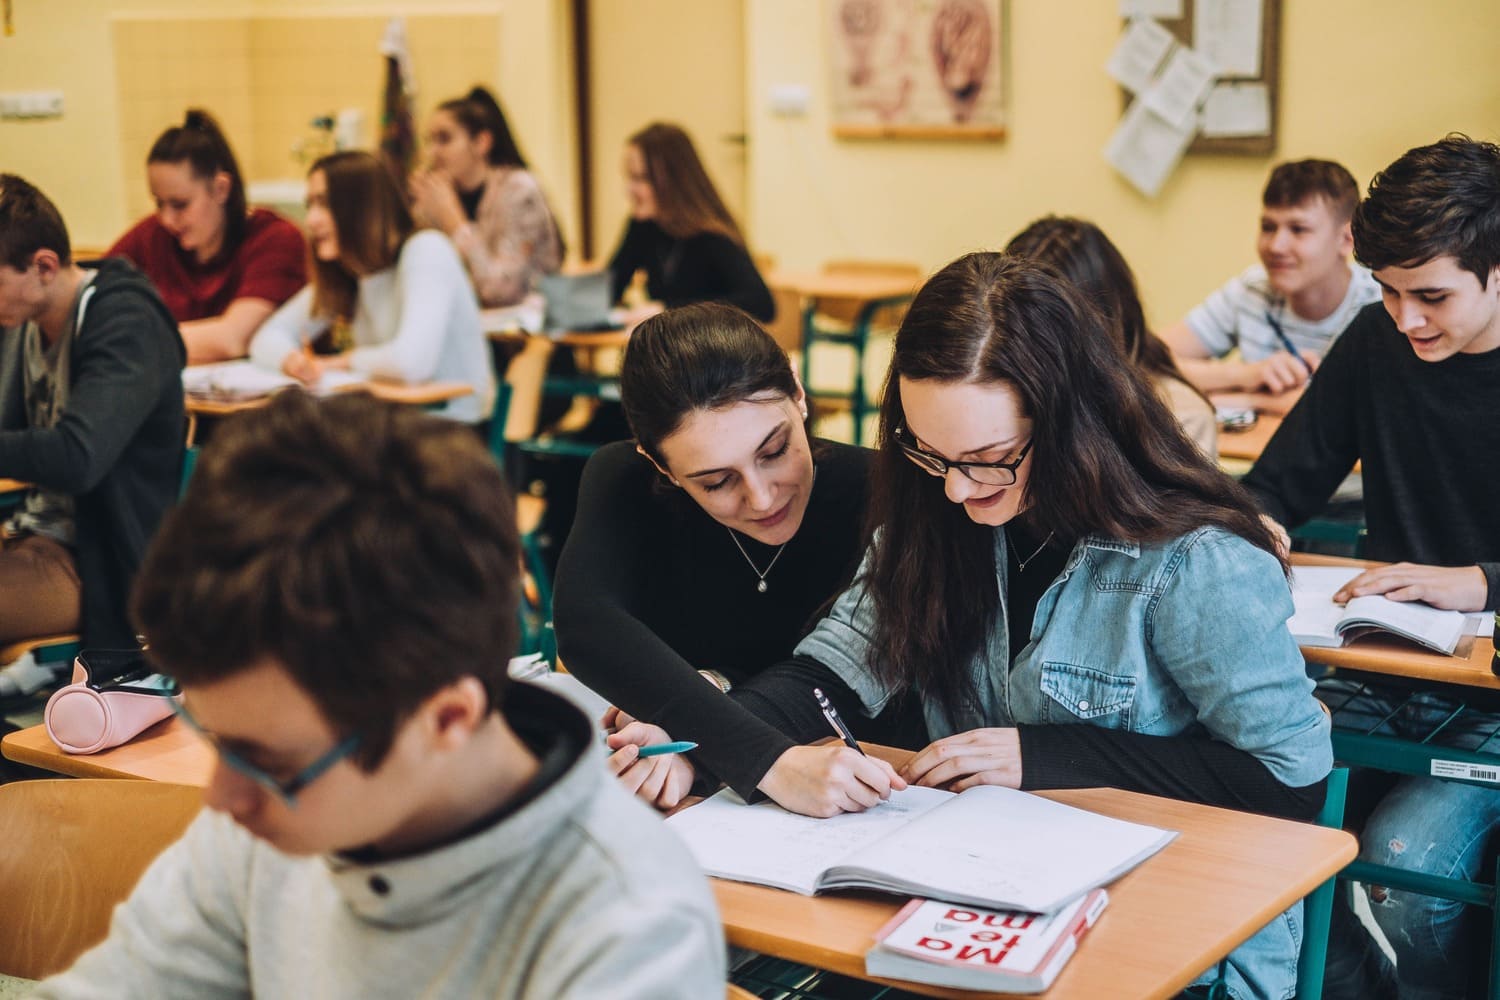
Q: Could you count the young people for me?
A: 11